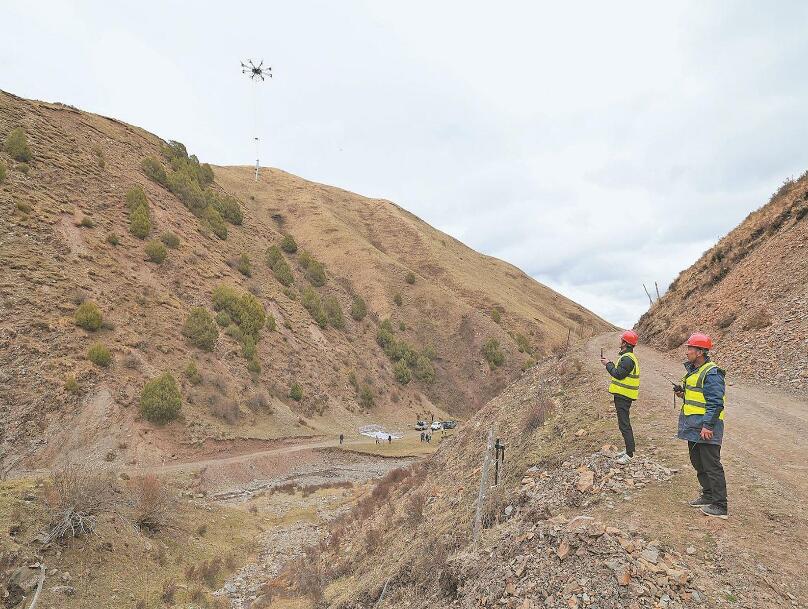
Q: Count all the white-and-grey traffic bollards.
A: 0